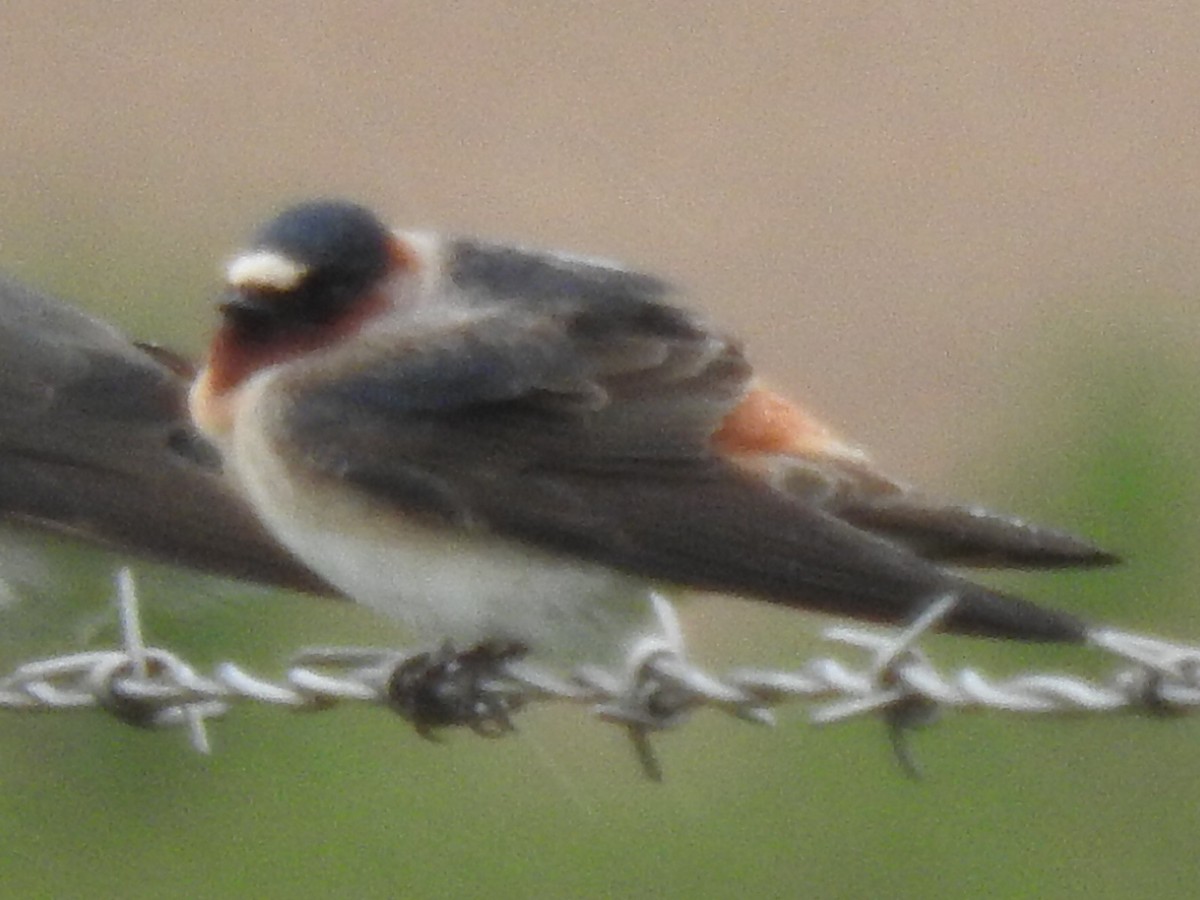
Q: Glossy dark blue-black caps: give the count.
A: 1